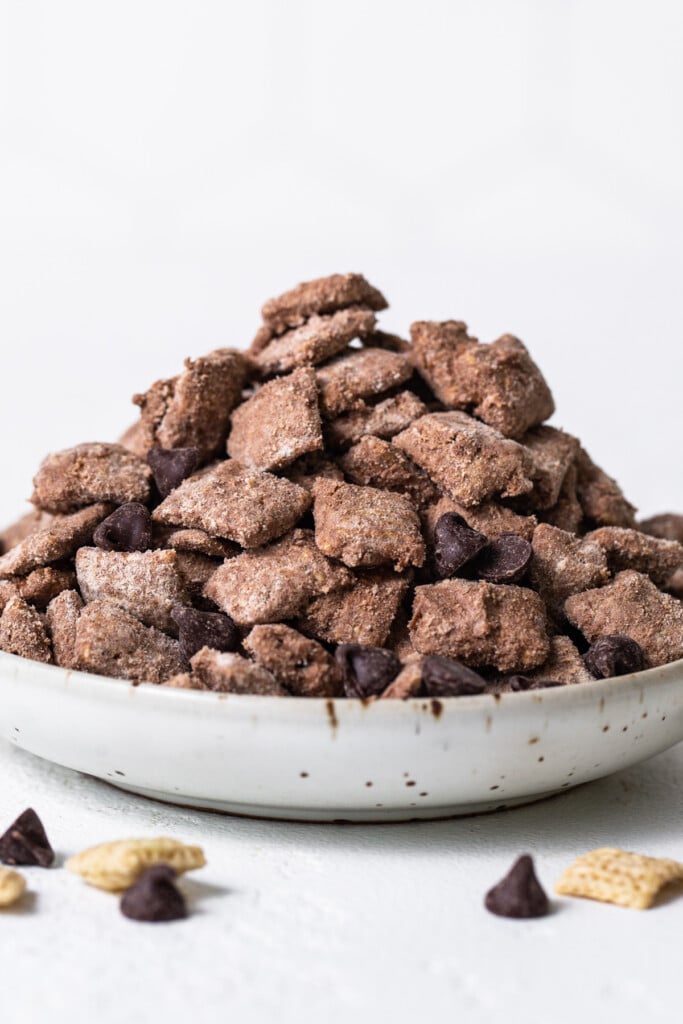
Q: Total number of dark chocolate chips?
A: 12